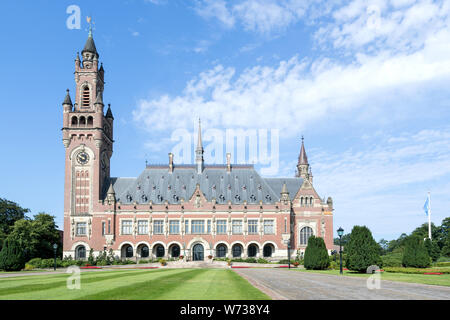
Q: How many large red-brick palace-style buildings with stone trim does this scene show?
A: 1